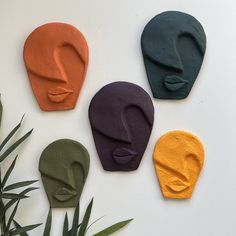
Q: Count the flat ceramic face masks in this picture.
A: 5